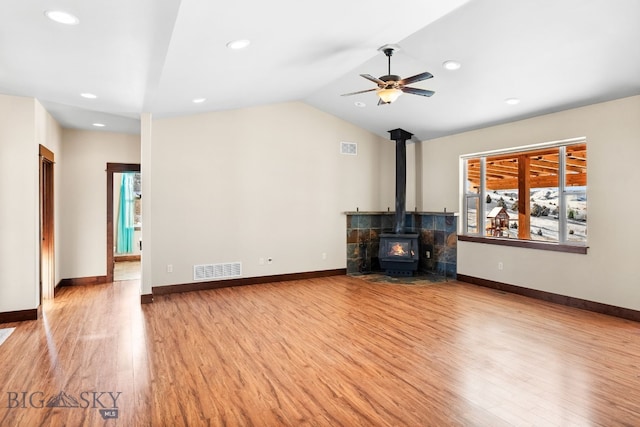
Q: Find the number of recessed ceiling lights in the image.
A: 7